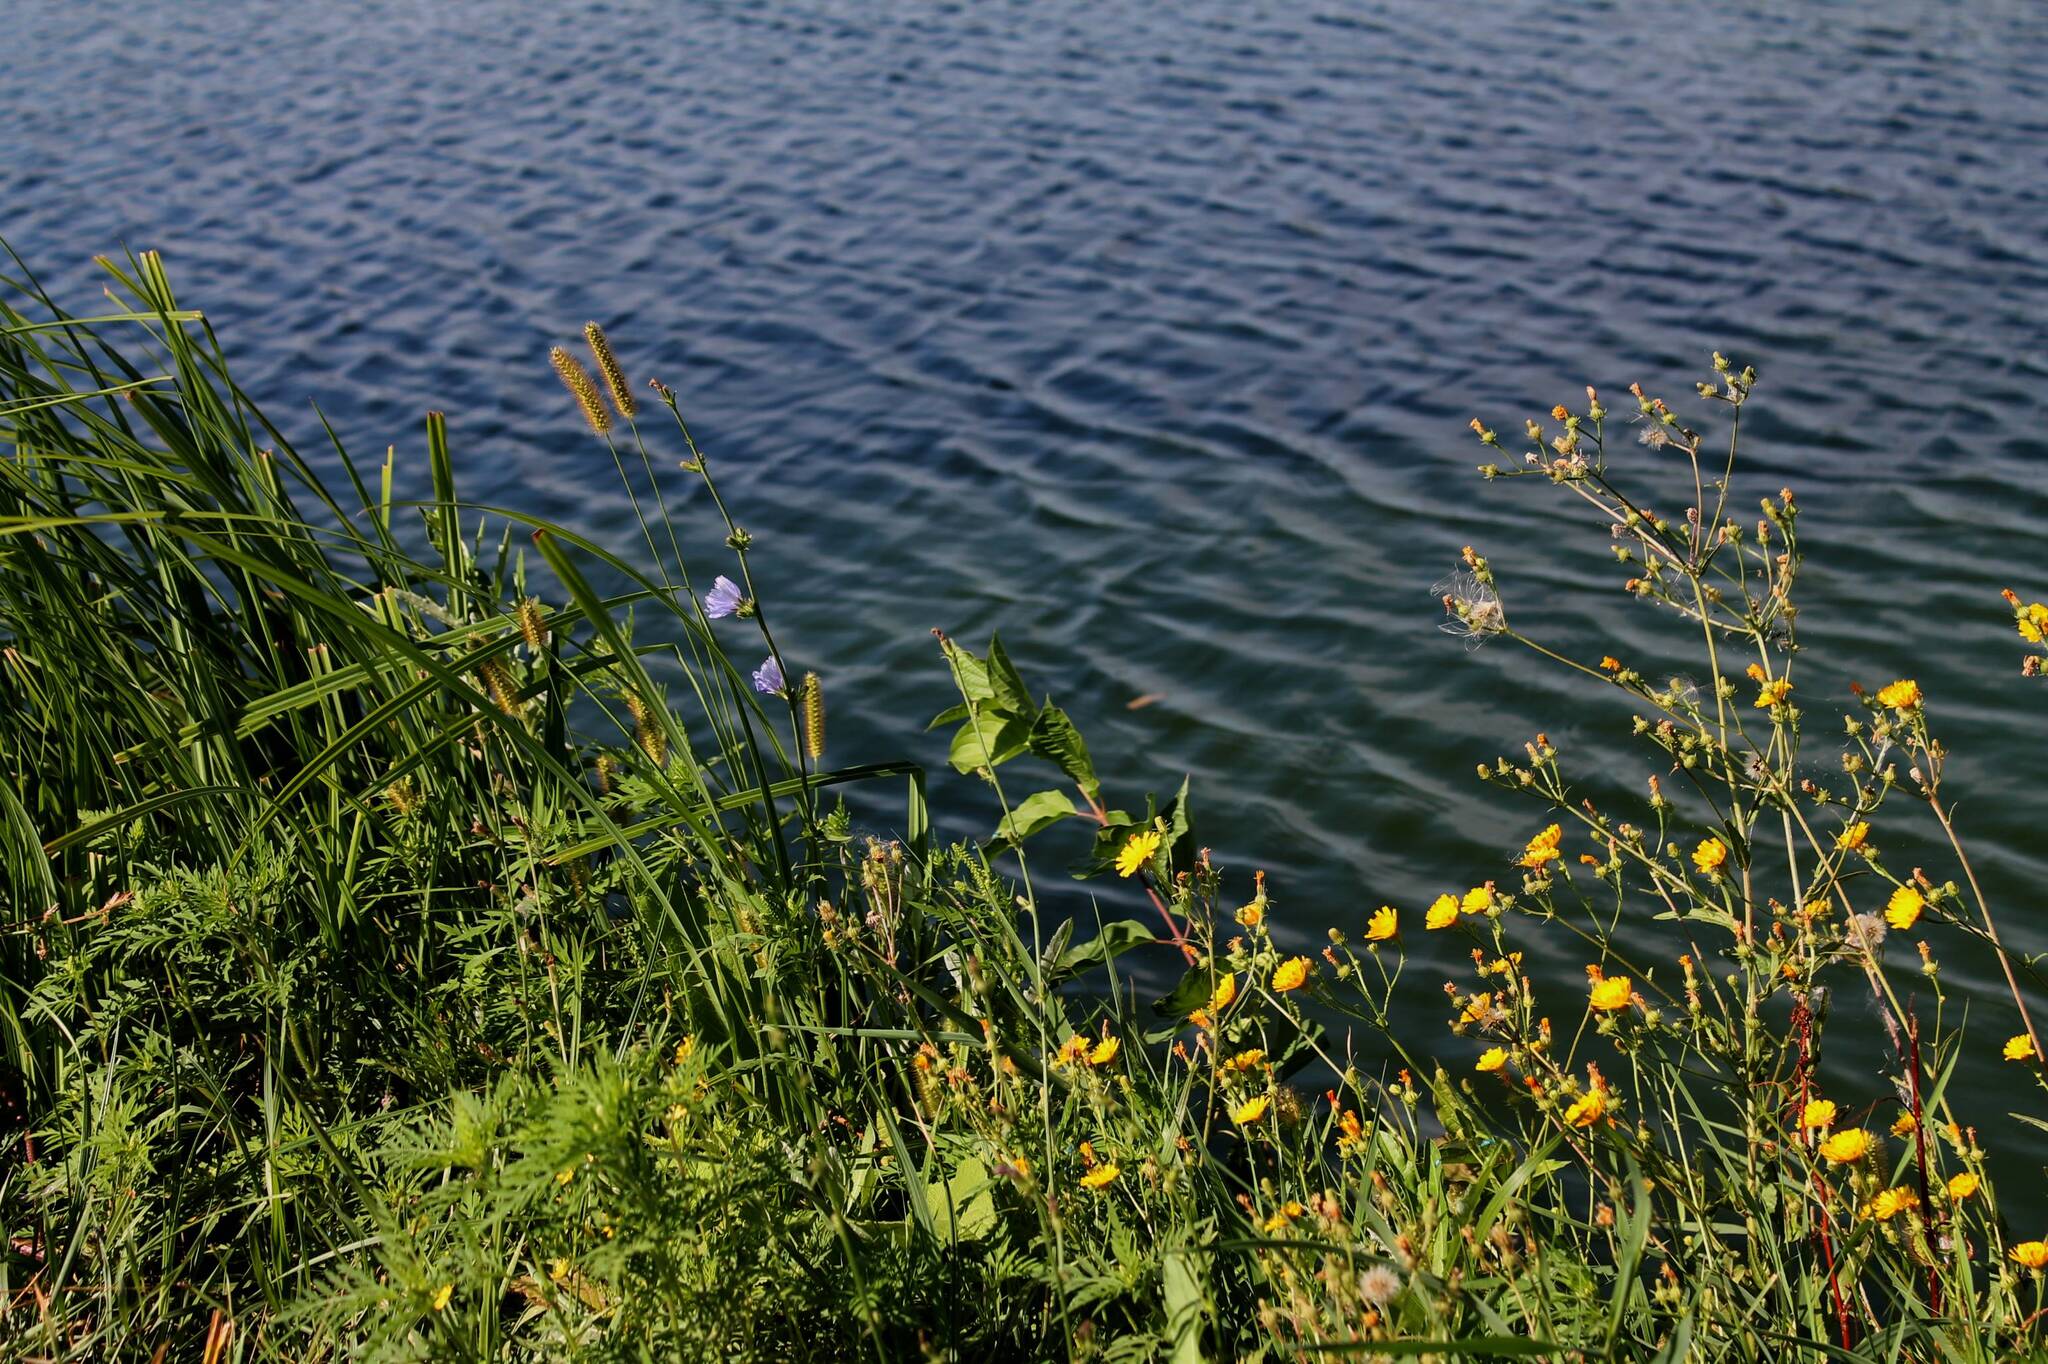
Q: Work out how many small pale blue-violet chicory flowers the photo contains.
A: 2